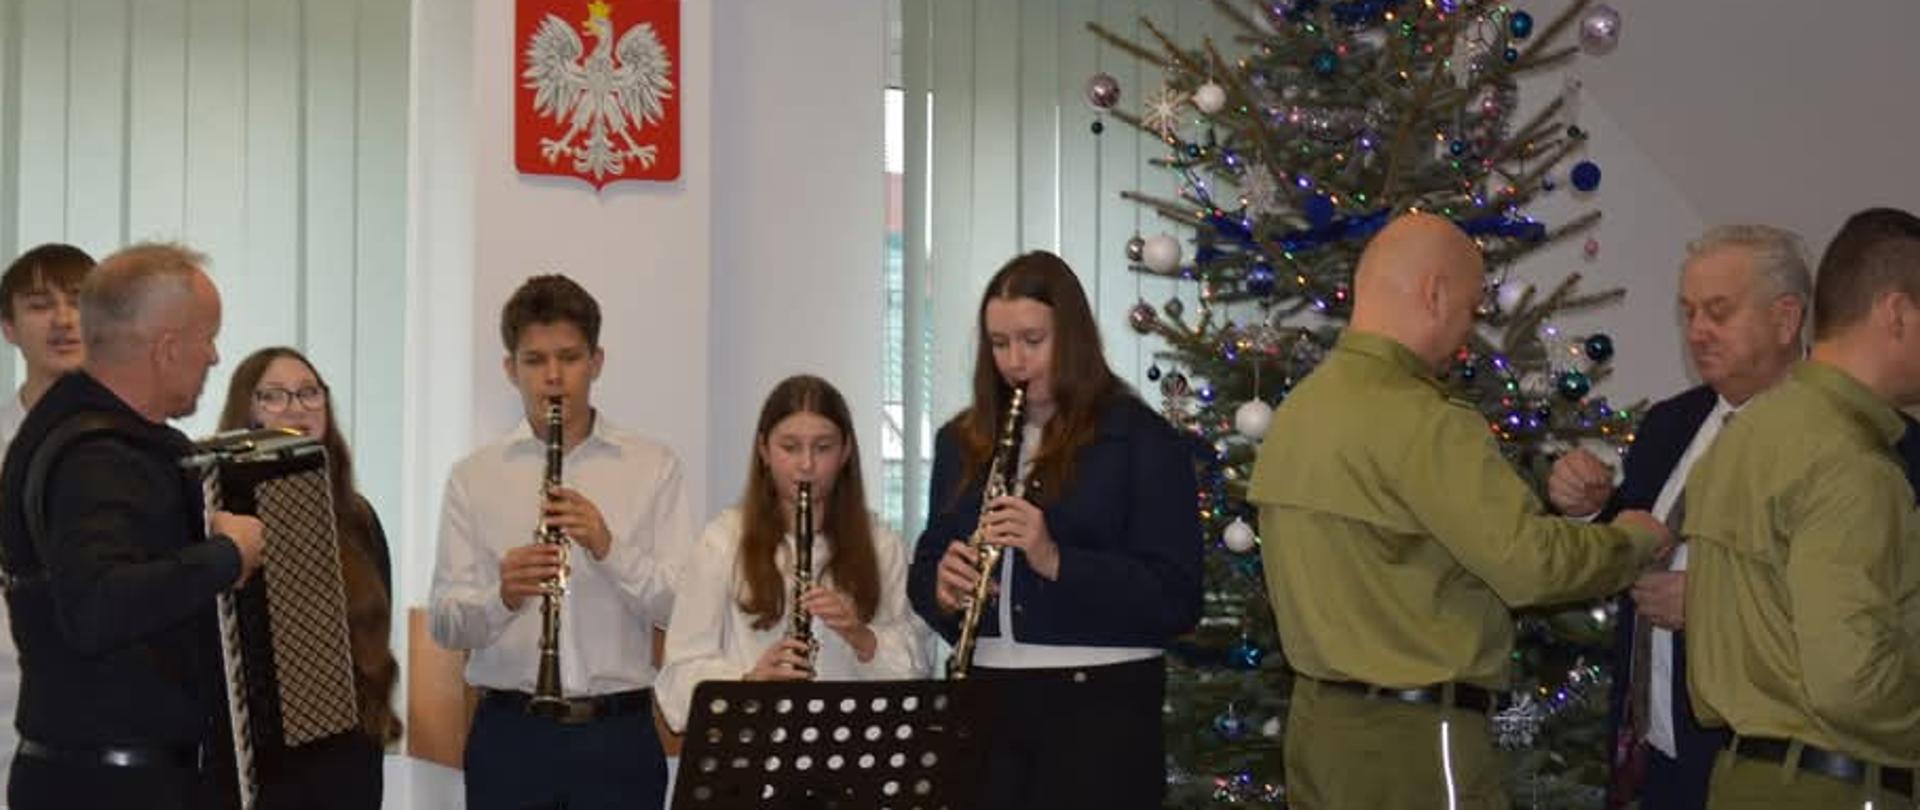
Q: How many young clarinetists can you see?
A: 3